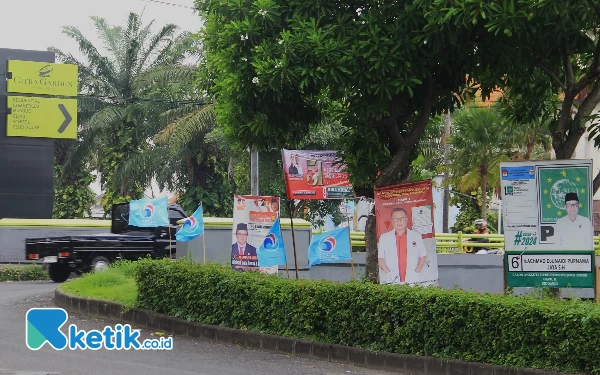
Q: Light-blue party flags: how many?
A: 4